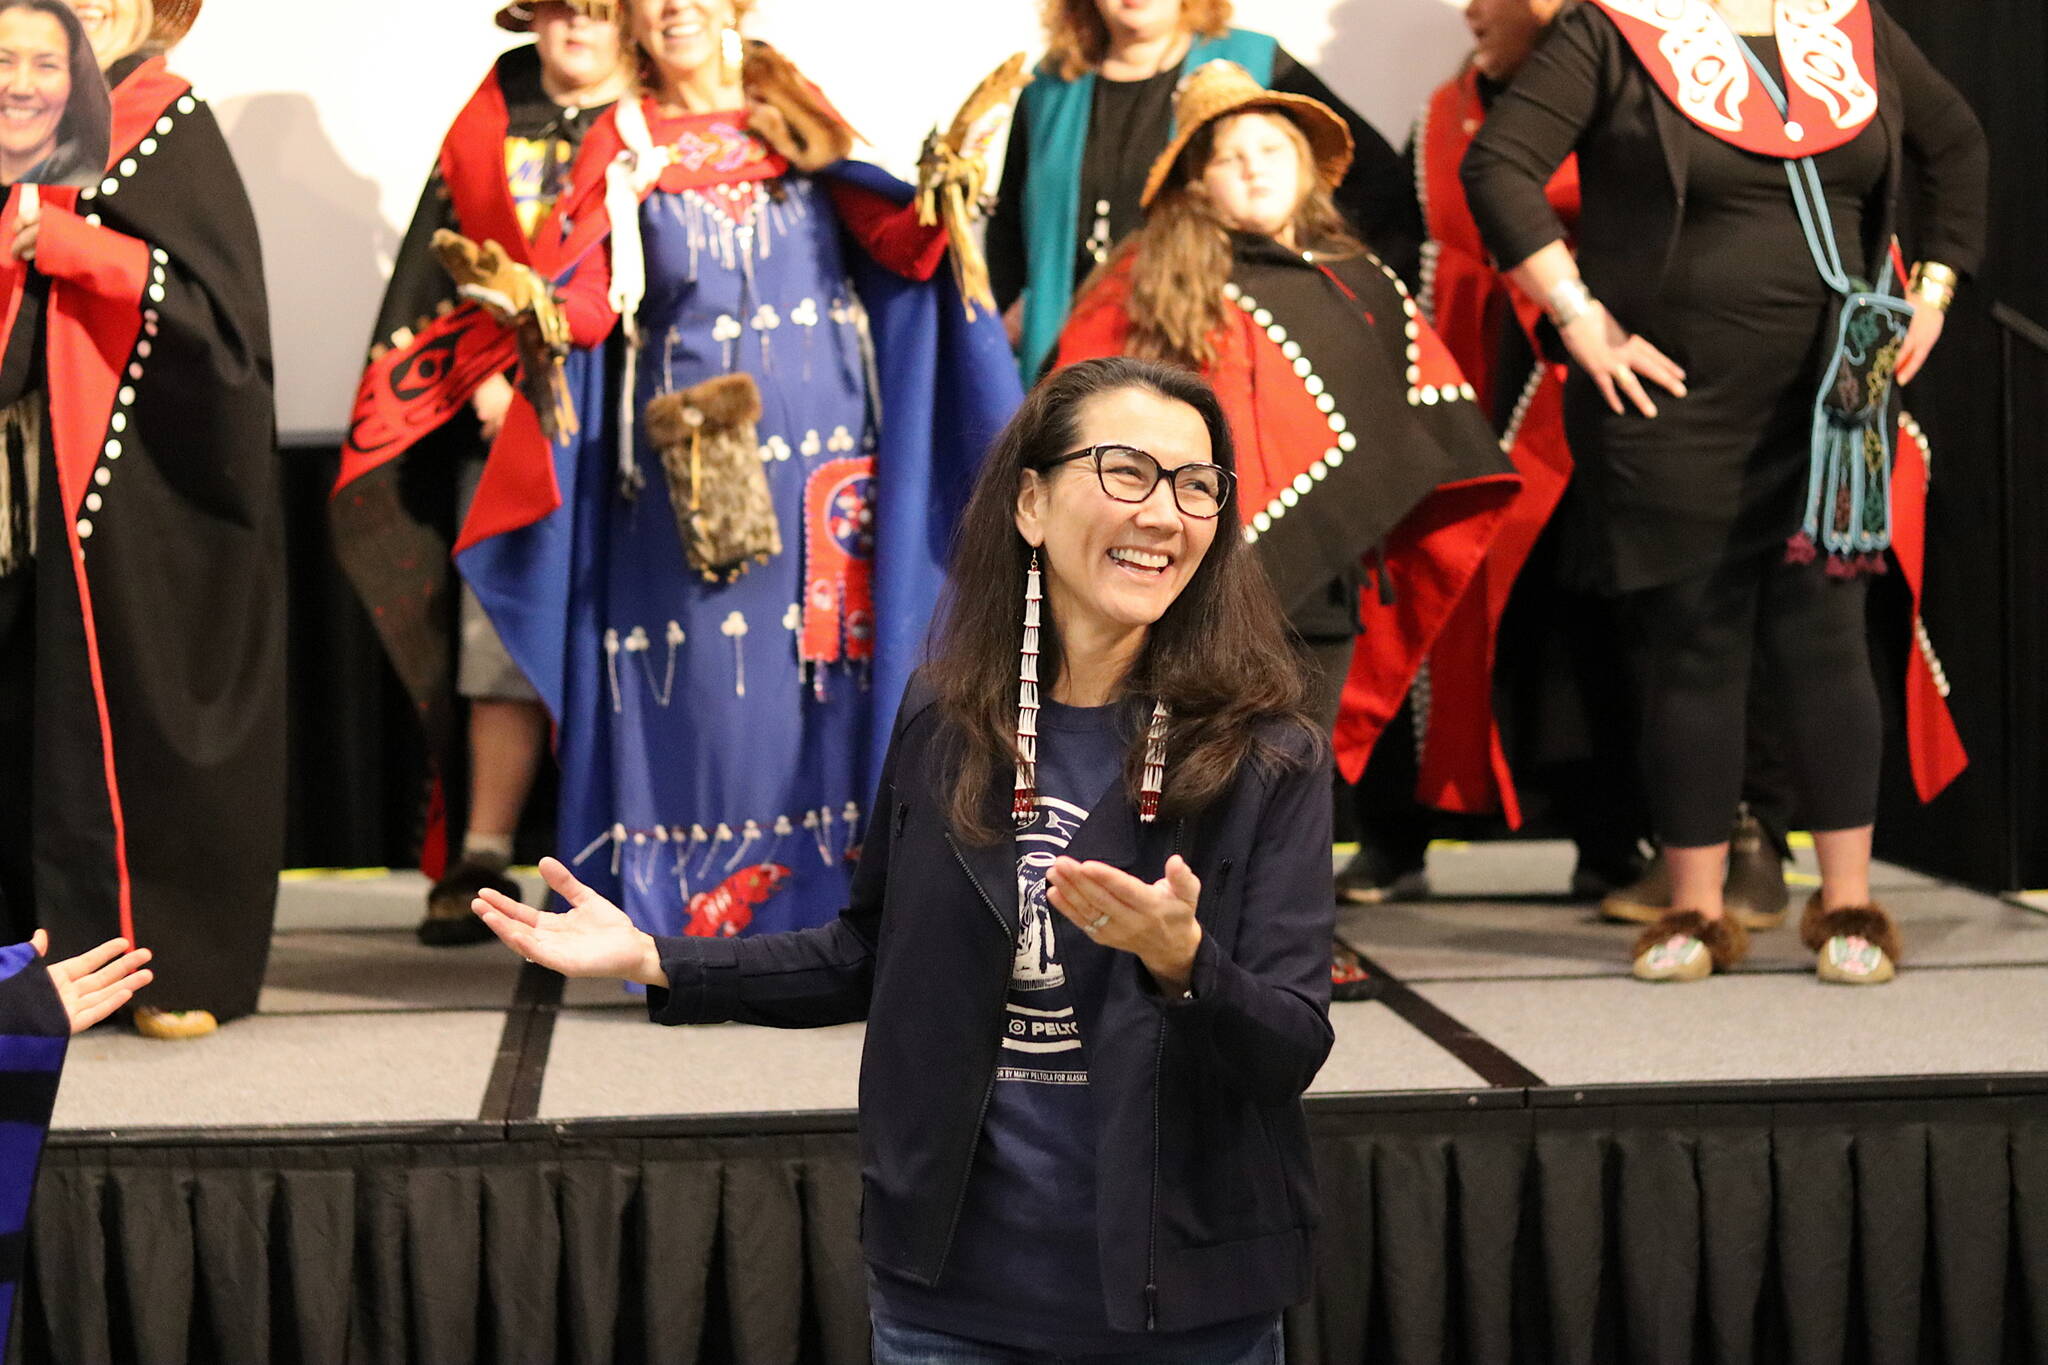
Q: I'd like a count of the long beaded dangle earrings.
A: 2